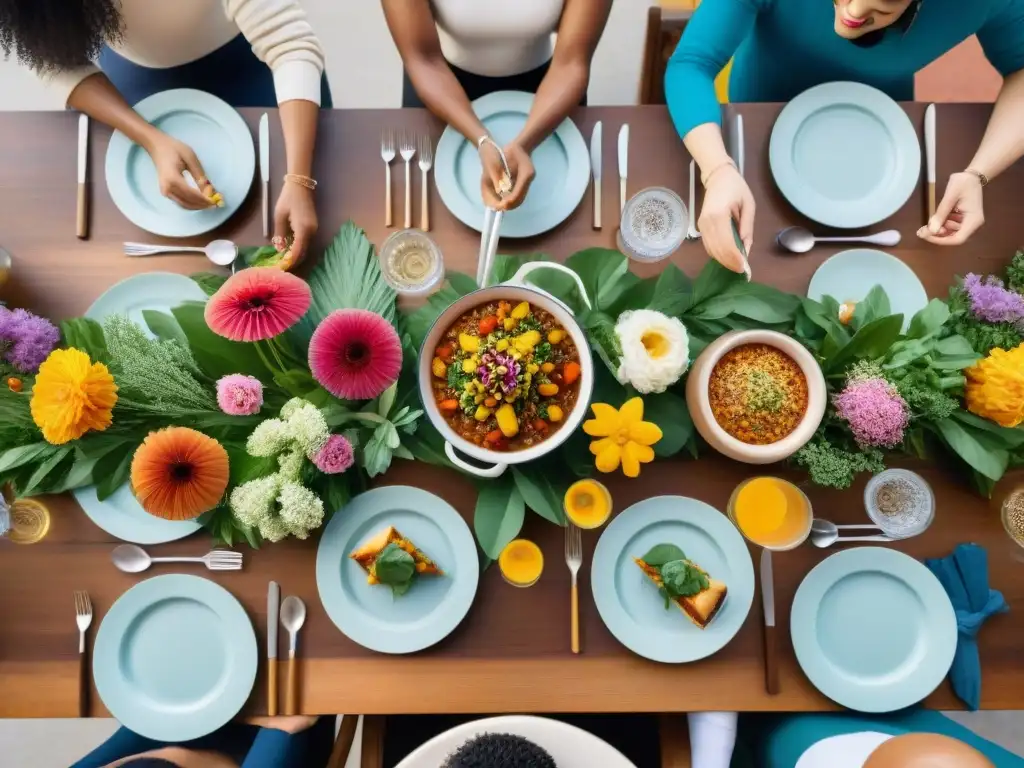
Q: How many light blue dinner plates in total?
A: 10